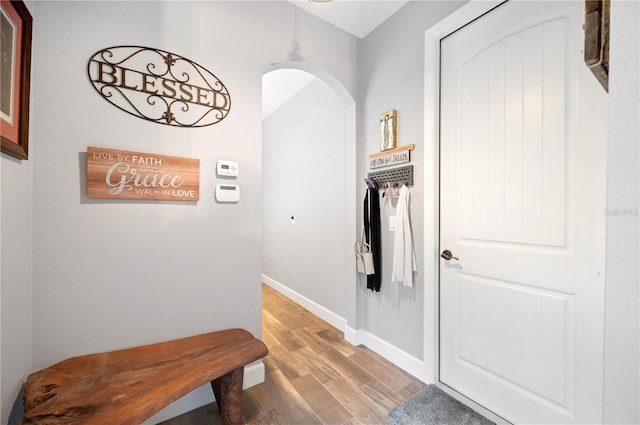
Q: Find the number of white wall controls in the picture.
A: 2